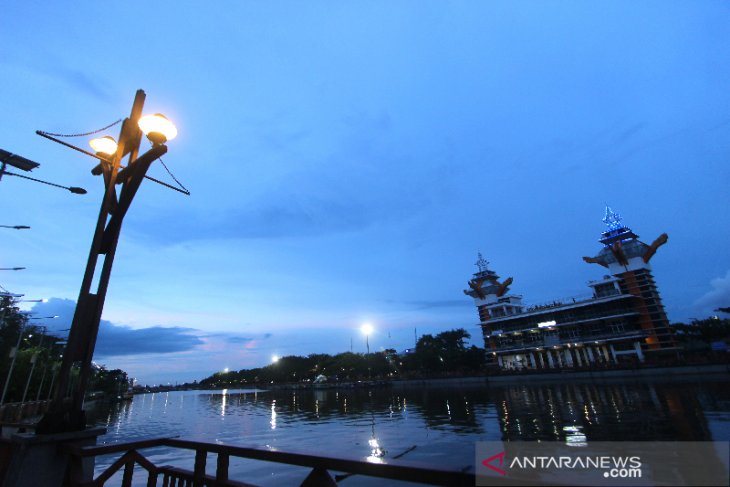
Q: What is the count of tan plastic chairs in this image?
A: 0